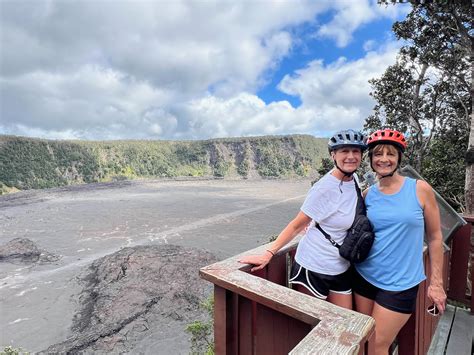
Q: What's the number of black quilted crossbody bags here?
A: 1